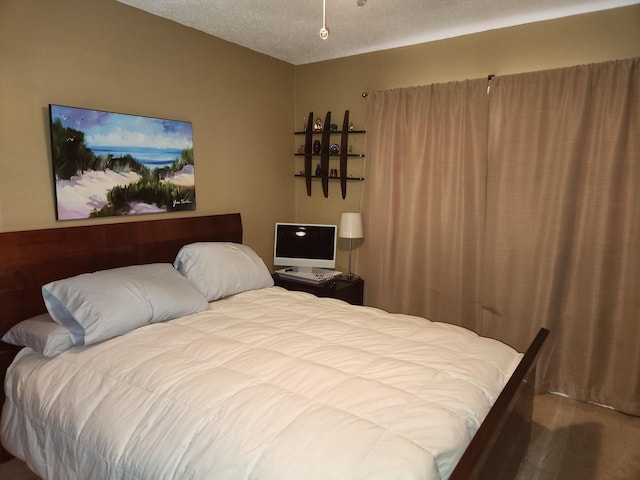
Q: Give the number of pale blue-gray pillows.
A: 3